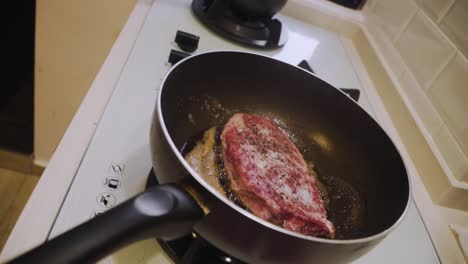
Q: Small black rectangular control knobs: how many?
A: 2